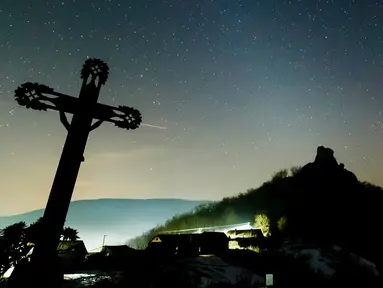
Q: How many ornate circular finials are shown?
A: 3